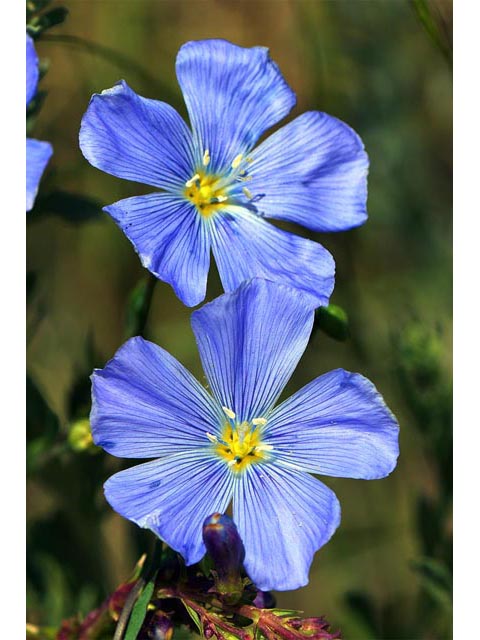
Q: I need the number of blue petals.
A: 12